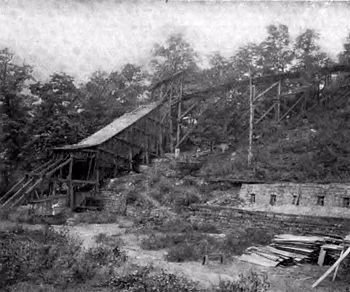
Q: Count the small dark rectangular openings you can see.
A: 5